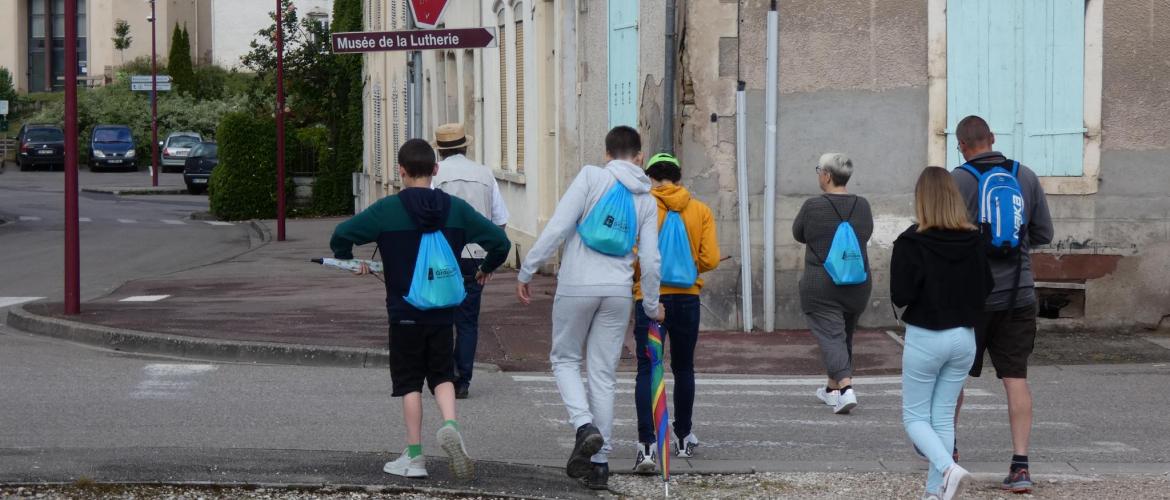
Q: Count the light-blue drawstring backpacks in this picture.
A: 4